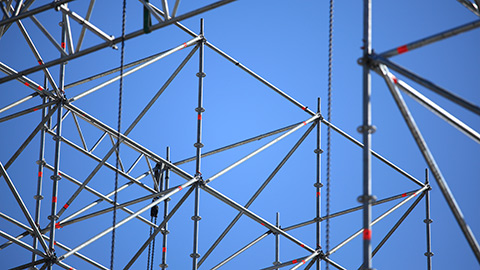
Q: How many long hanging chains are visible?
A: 2